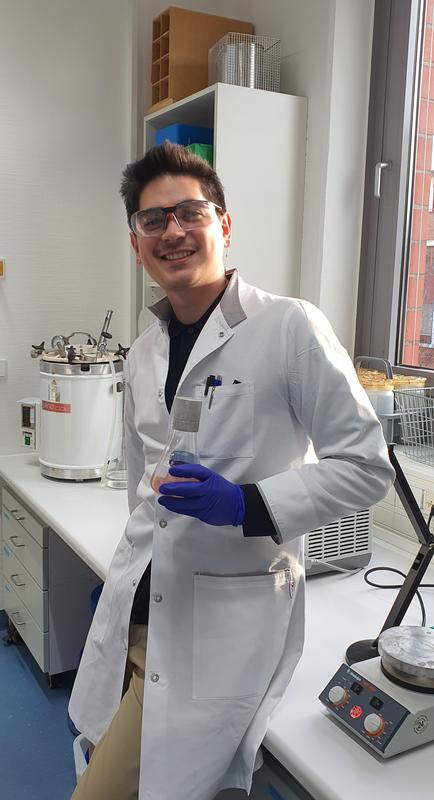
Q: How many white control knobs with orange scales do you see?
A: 2